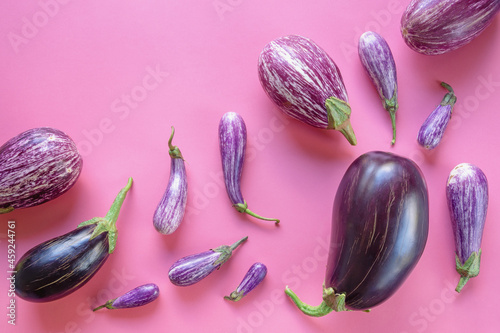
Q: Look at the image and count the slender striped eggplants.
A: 8